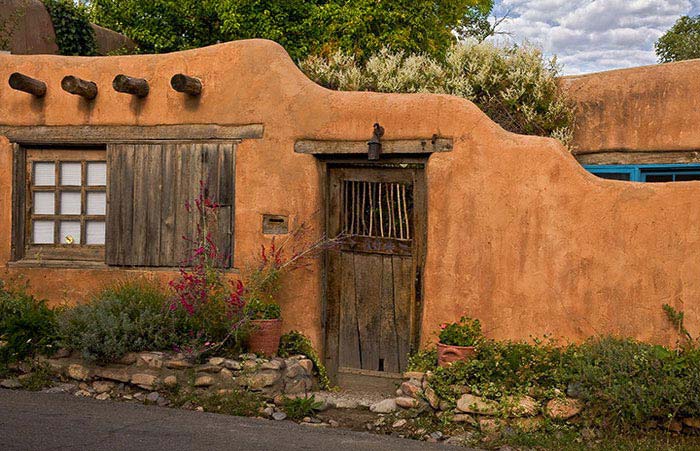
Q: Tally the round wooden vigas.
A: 4